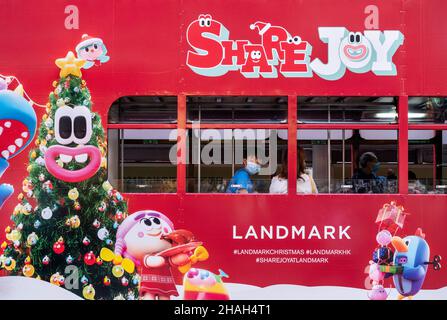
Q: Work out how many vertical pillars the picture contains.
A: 3